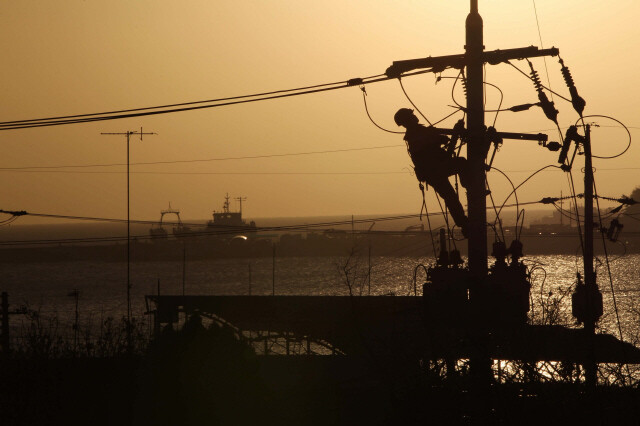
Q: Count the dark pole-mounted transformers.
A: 3